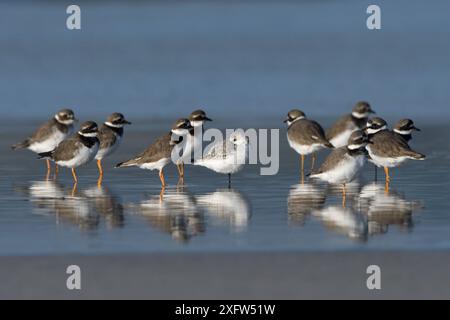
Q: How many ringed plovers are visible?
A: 10